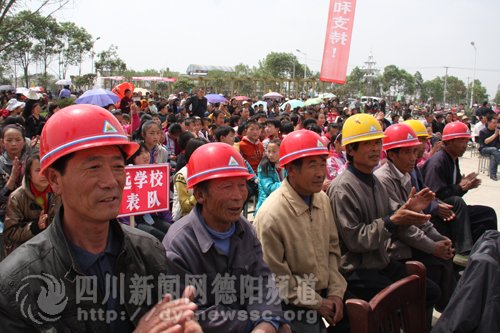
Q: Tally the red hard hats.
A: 5